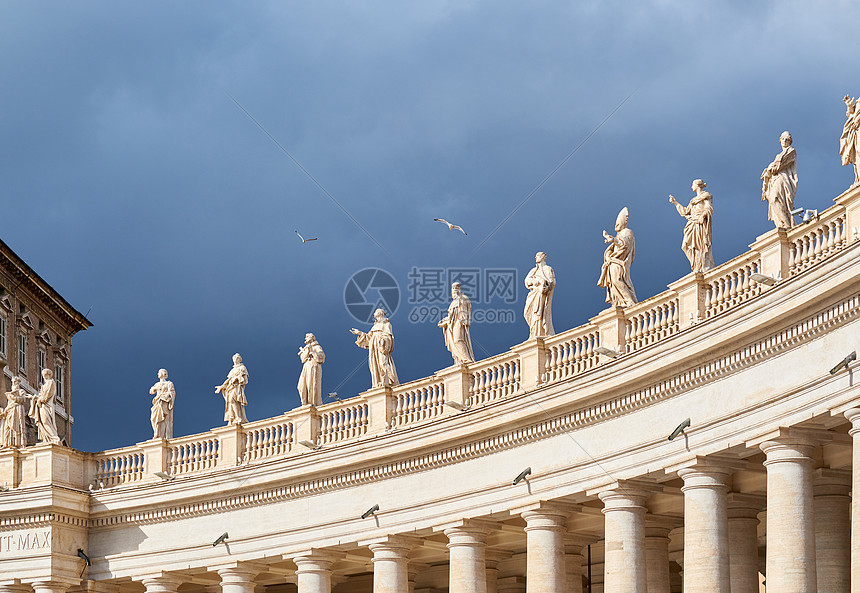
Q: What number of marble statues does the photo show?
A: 12